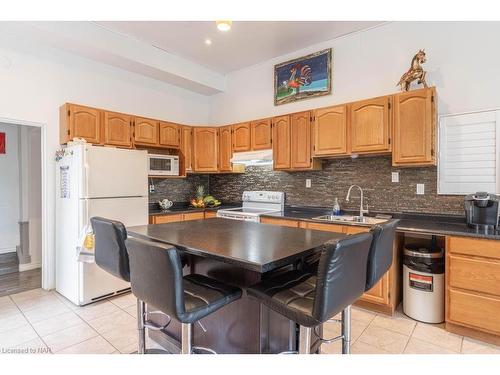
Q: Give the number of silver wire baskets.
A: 0